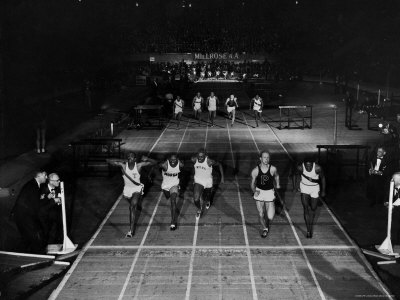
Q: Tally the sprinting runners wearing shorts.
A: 10